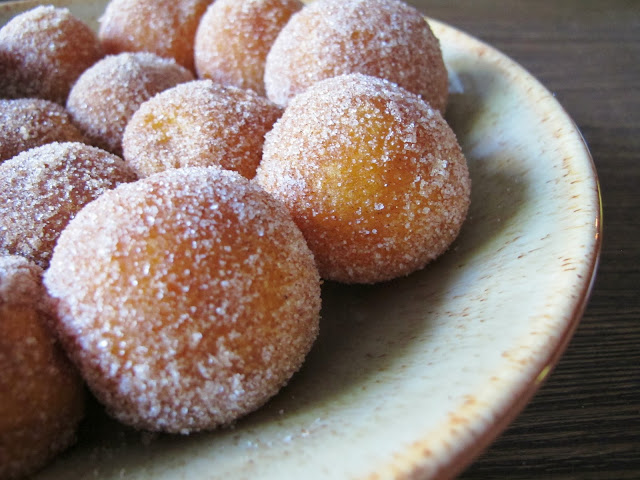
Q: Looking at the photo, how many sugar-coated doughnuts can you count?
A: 11